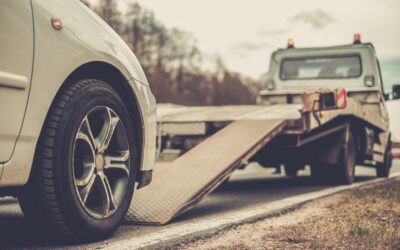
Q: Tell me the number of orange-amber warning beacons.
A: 2